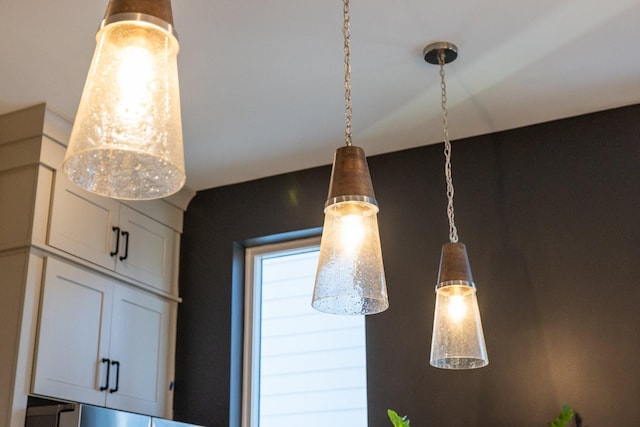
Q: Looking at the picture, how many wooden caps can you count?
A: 3